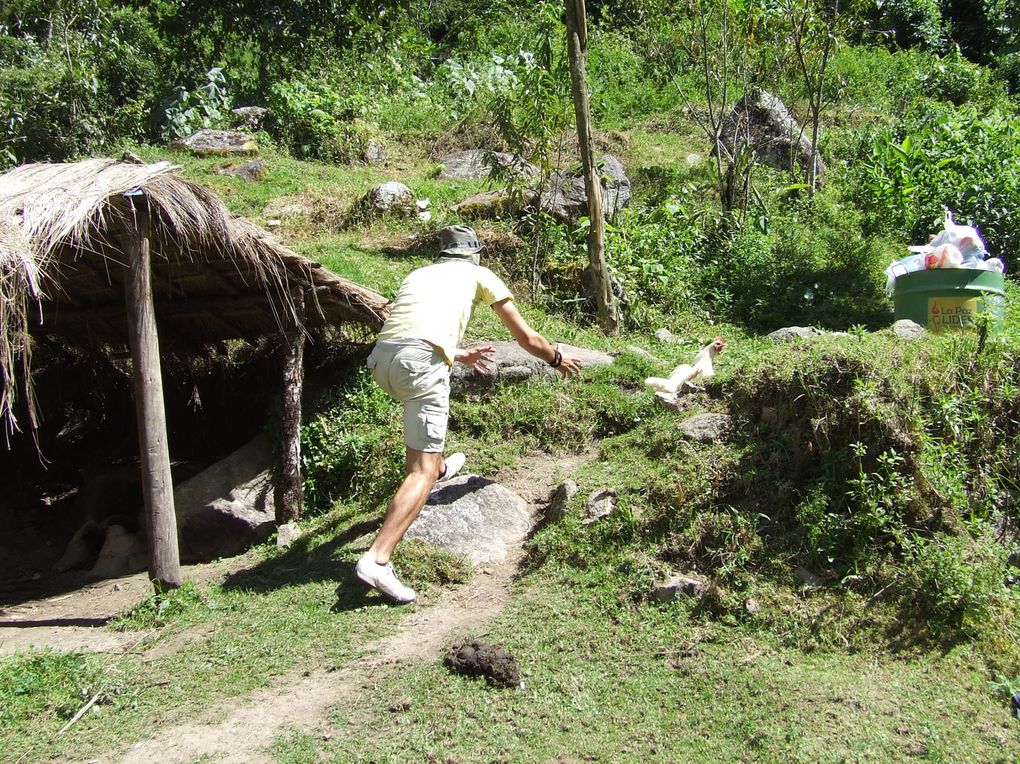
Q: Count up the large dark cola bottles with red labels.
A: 0